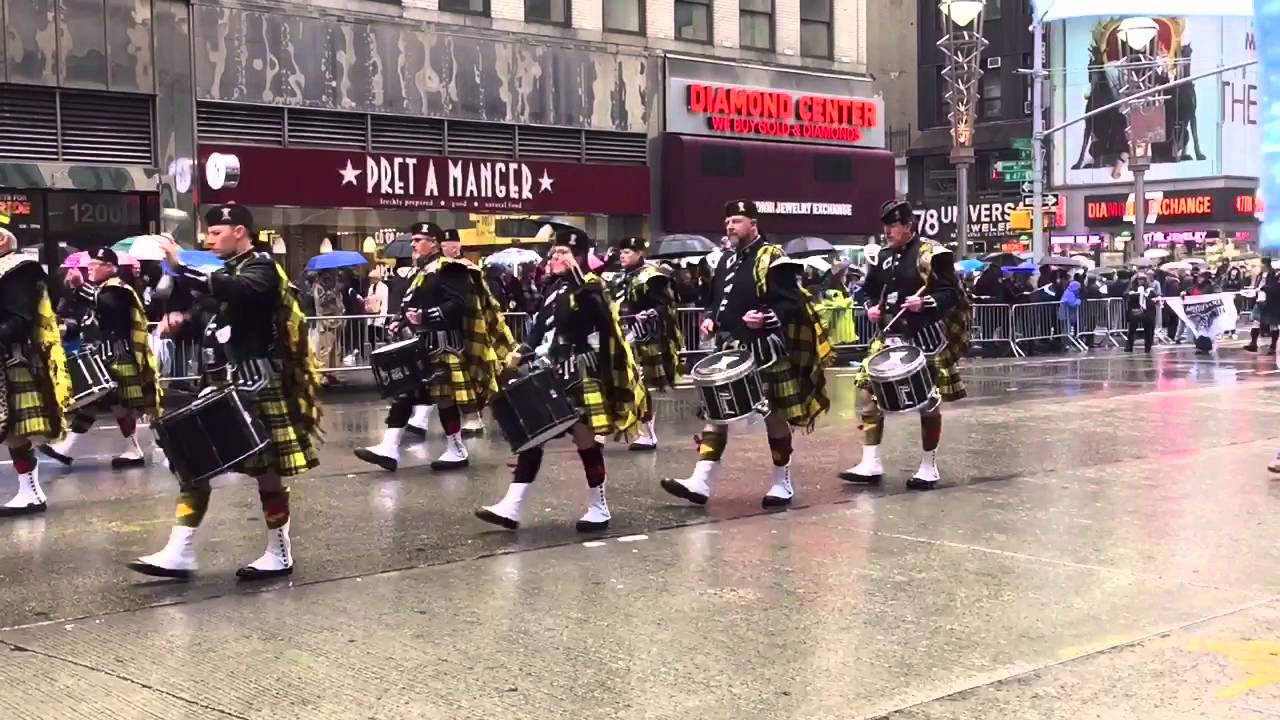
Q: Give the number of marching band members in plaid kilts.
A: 9